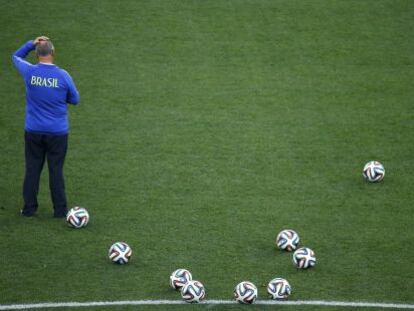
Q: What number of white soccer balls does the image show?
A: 9